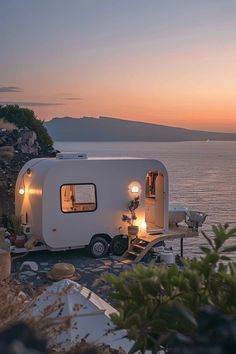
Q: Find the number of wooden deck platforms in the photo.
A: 1